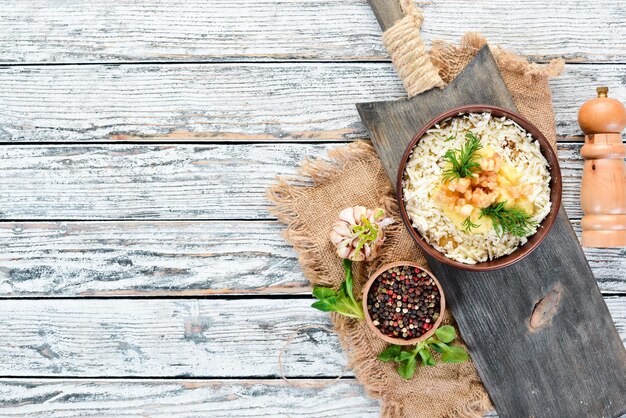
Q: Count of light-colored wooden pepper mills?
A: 1